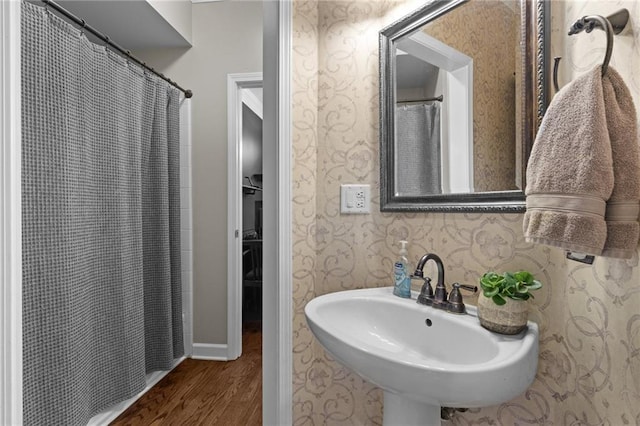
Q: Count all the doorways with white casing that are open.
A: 2